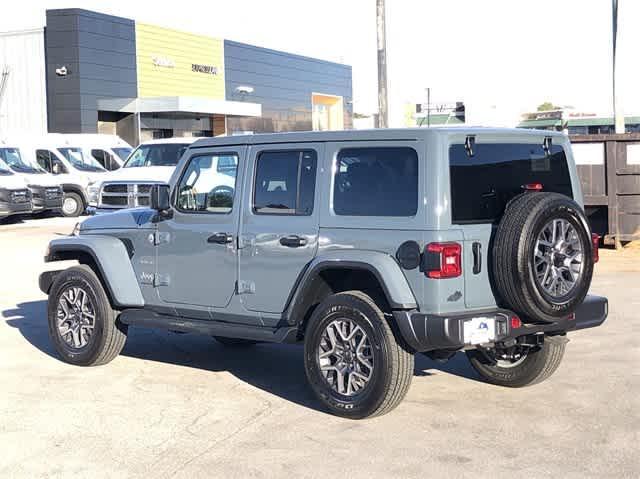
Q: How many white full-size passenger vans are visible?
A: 4